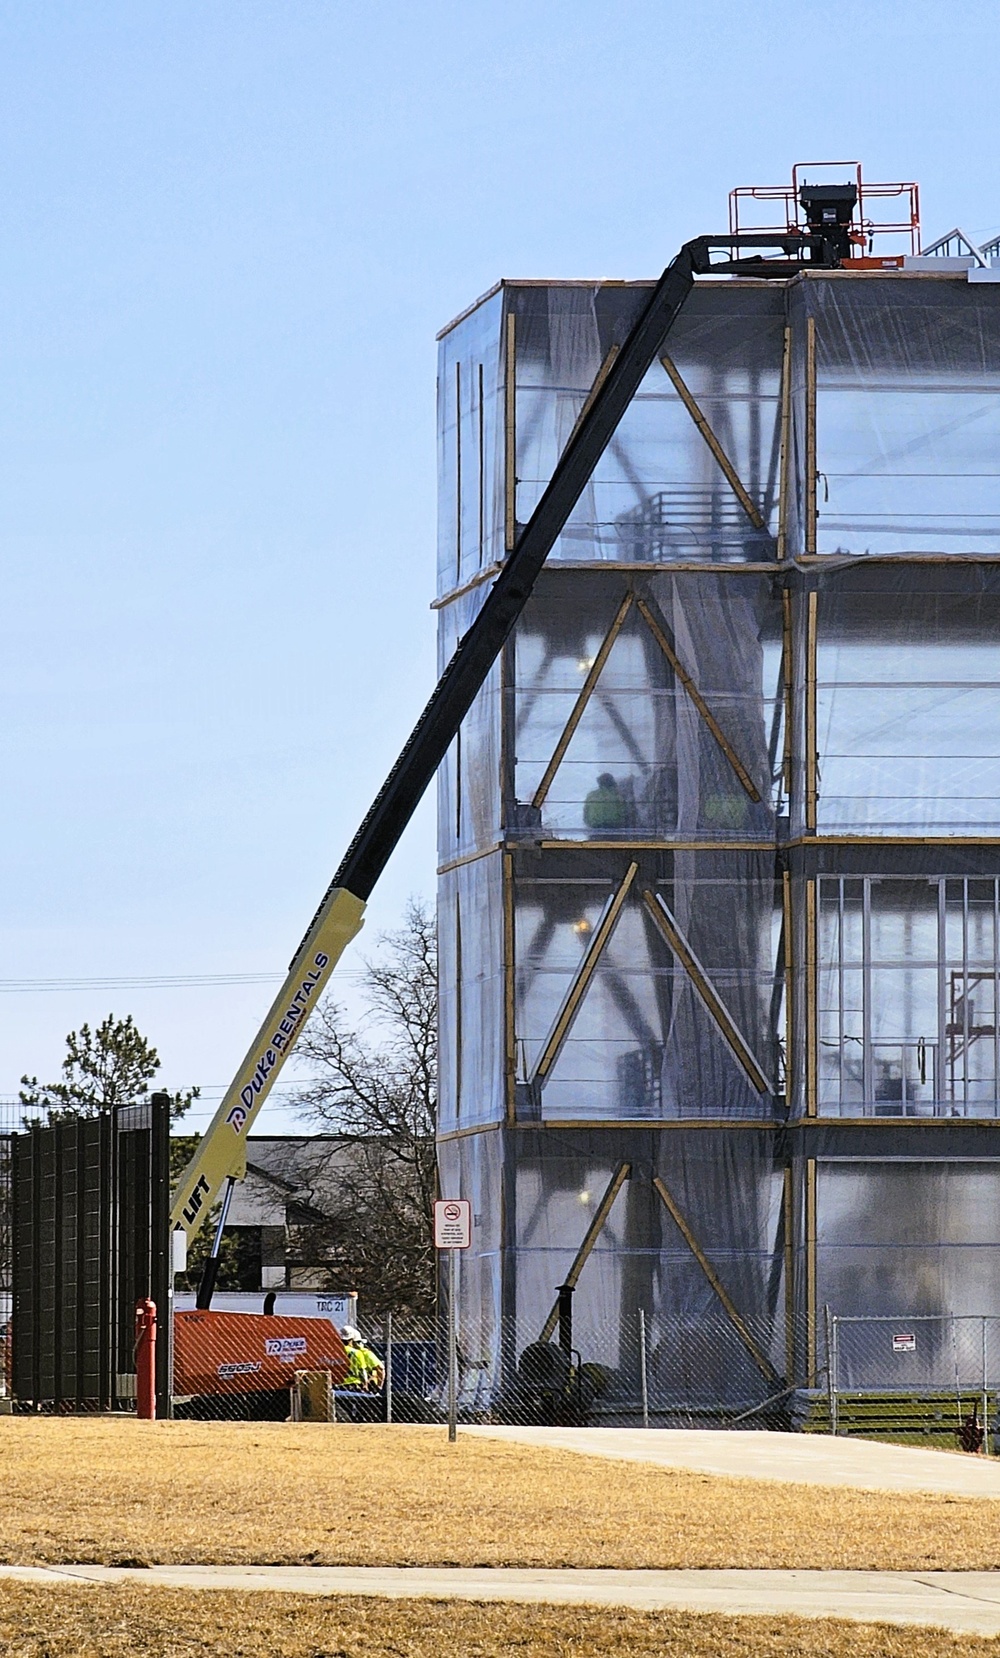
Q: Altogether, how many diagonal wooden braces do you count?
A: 8